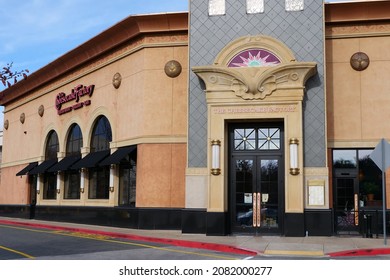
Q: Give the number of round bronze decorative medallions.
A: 6